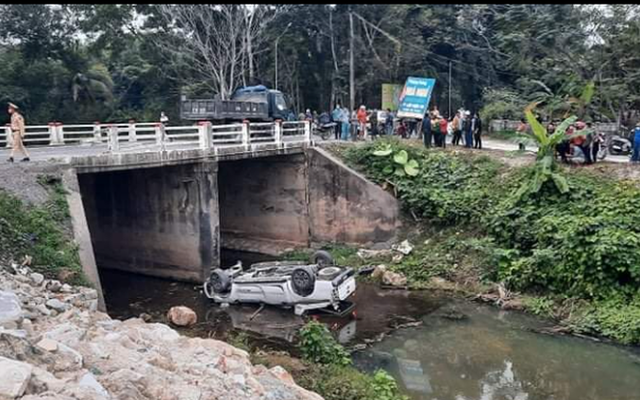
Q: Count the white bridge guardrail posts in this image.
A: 11